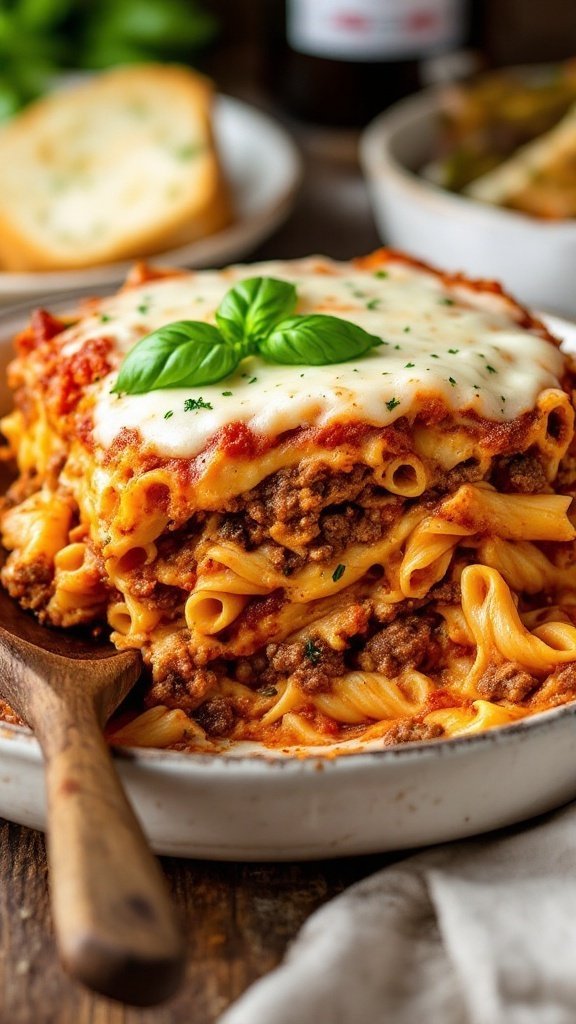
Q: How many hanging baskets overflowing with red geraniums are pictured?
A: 0